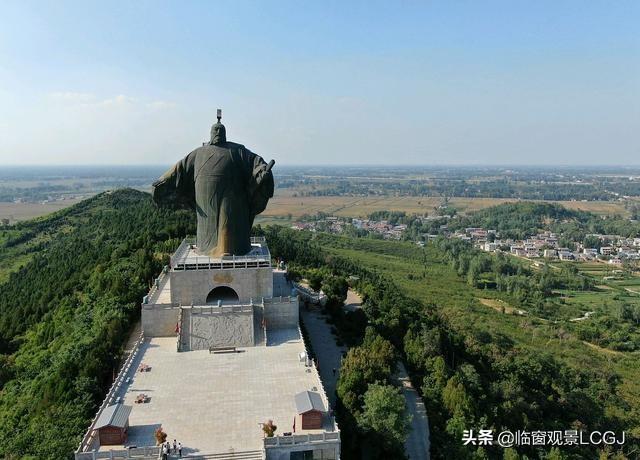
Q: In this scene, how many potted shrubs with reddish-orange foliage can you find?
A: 2